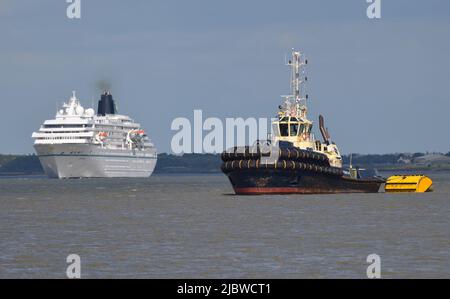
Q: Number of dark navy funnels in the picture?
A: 1